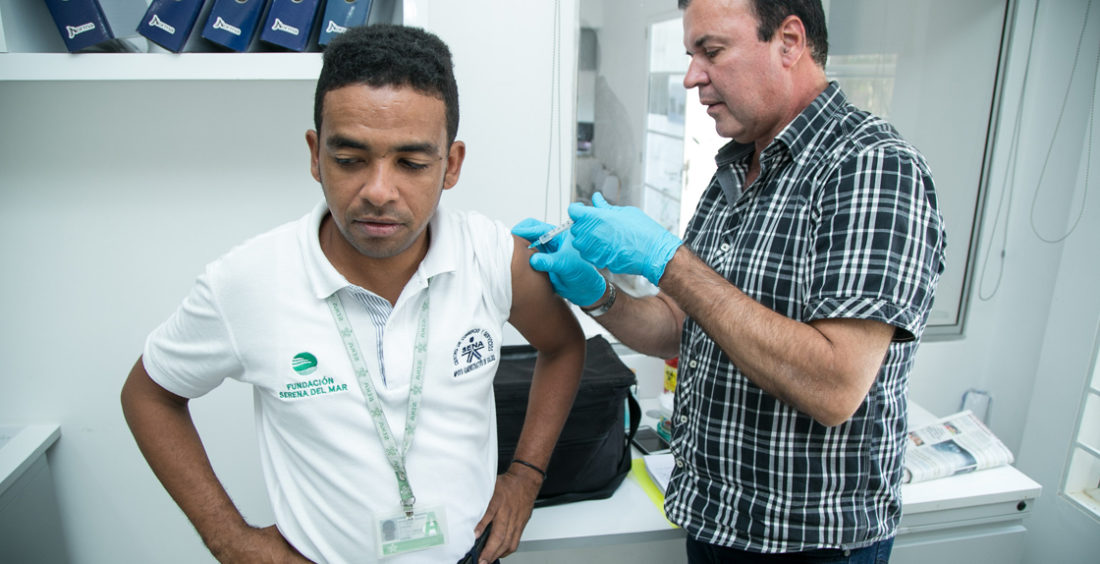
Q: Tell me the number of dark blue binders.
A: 5